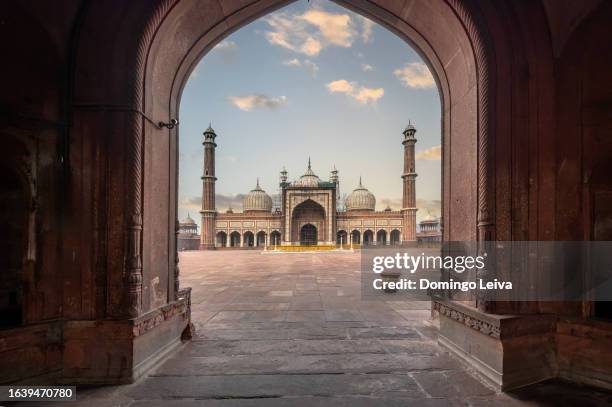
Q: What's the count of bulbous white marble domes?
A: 3